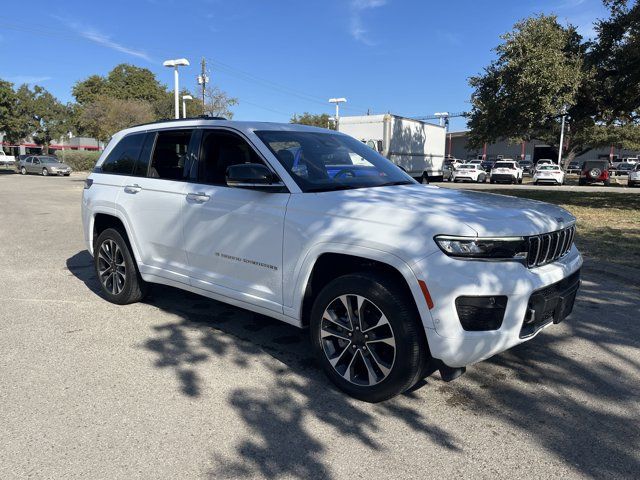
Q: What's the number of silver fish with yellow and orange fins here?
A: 0